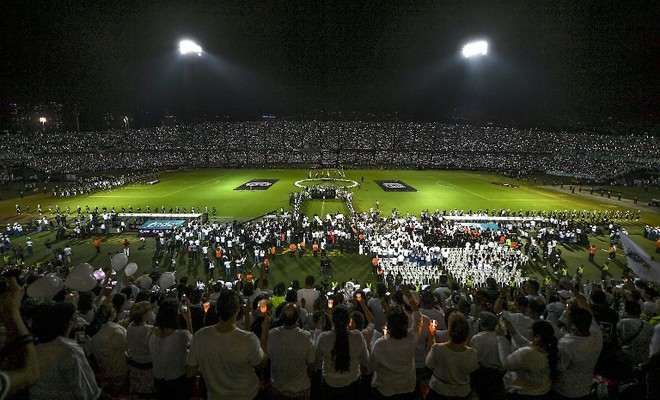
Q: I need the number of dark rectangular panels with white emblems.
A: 2